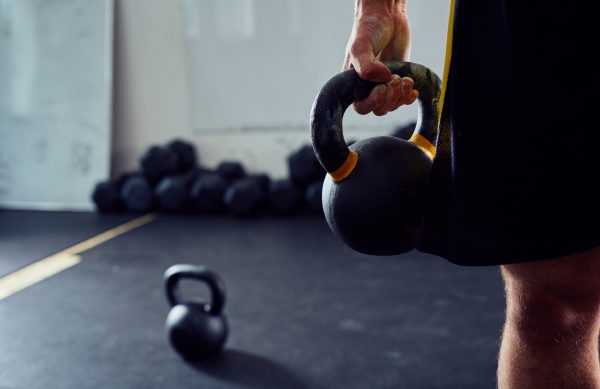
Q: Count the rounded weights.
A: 2